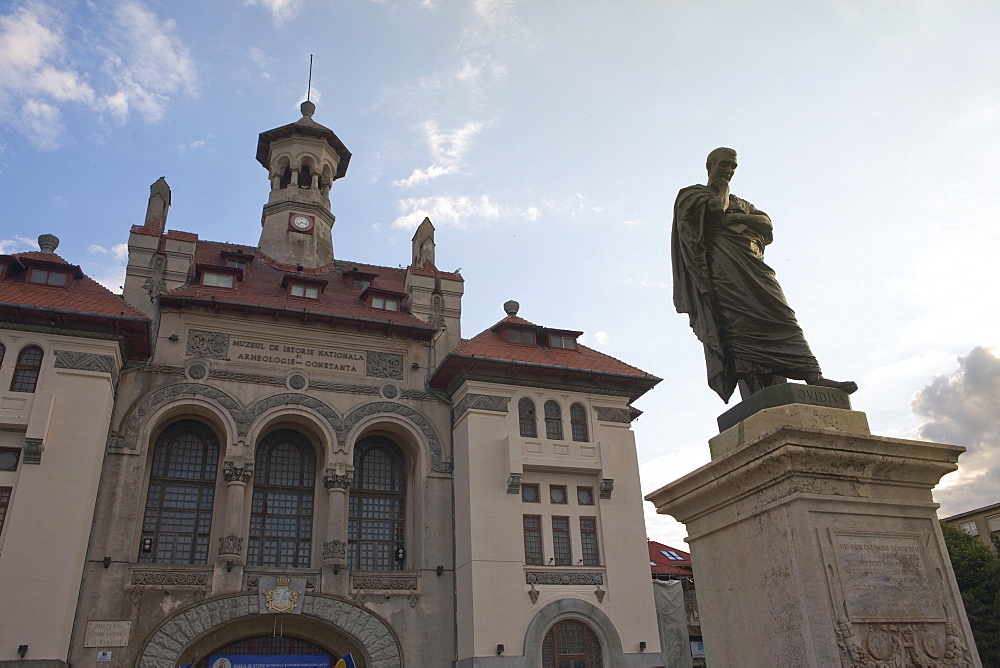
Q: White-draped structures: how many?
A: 1